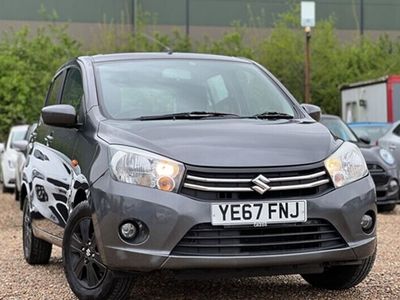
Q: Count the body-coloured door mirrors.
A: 2